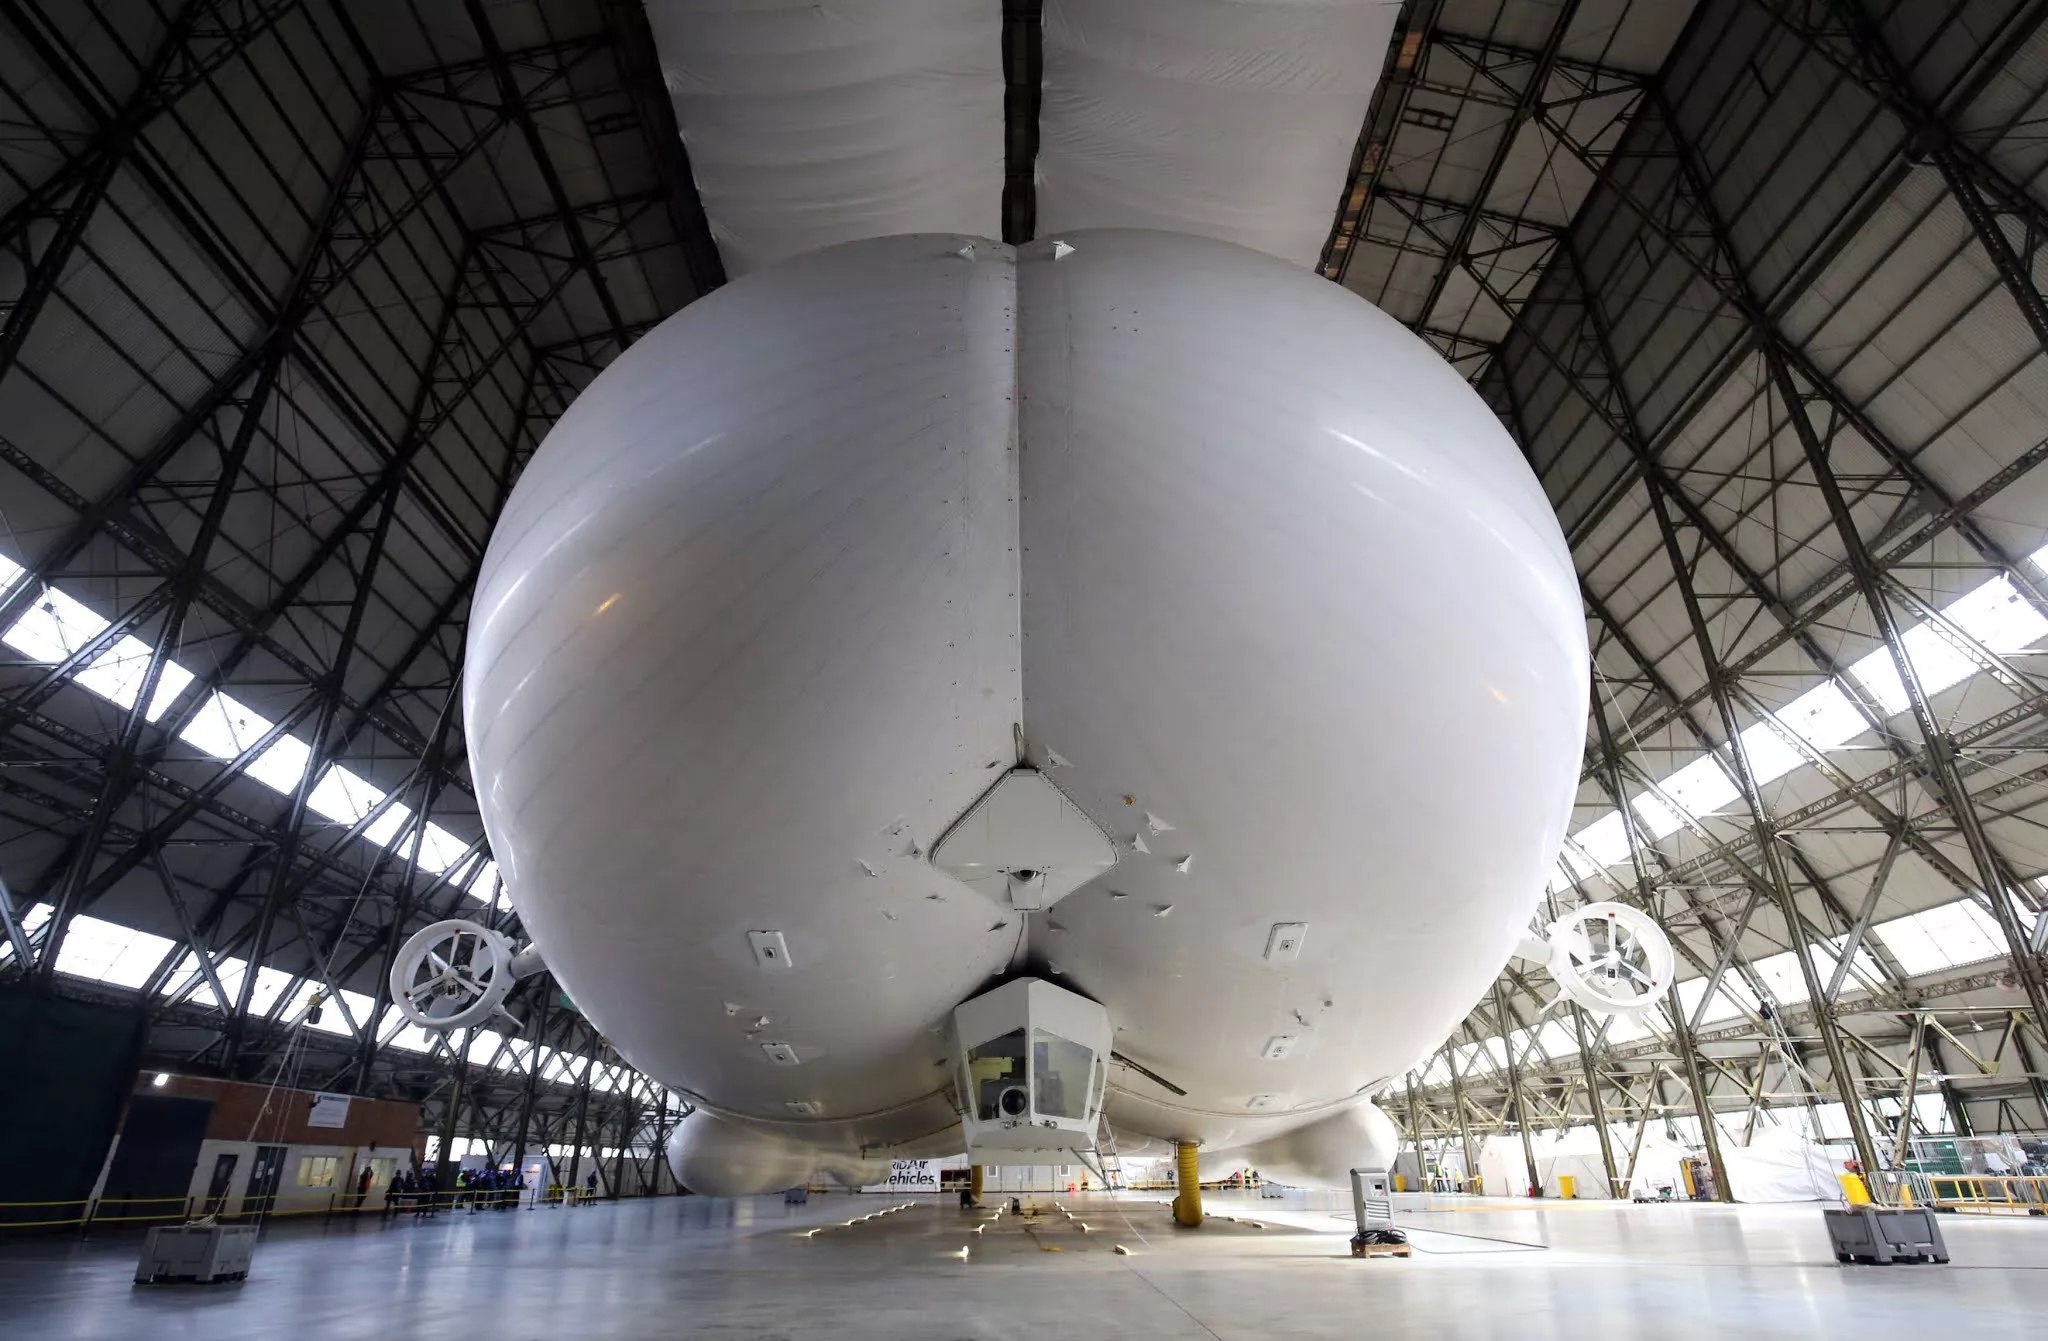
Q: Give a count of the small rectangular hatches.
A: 6